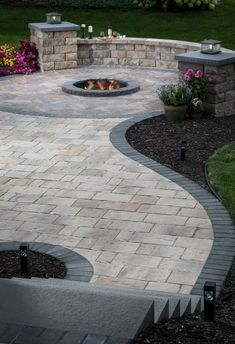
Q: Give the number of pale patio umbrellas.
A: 0